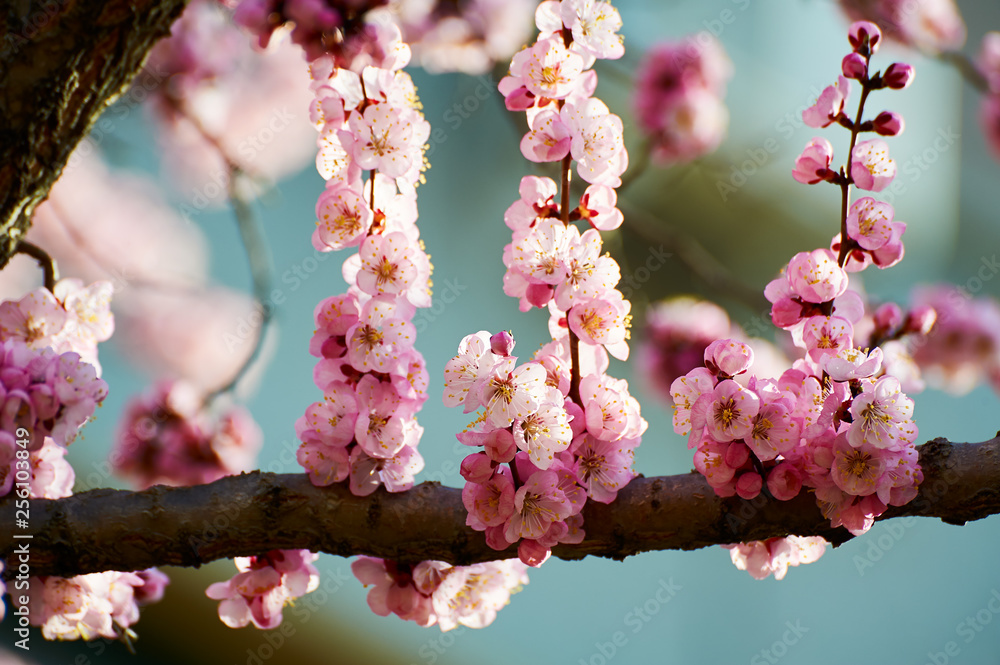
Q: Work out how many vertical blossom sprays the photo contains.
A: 3